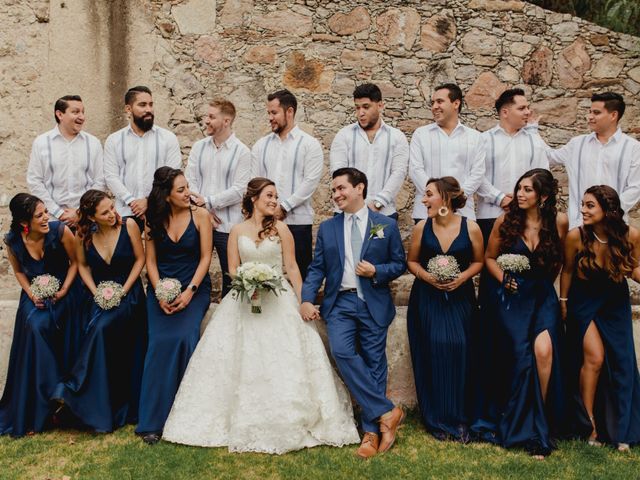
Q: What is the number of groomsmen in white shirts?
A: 8